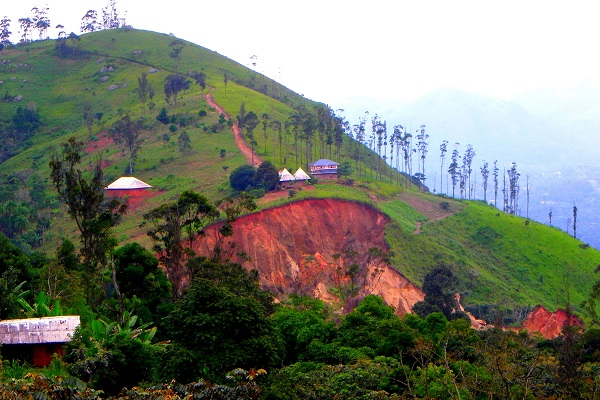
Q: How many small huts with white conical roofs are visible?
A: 2